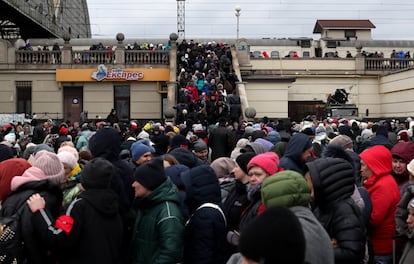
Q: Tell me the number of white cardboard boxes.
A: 0